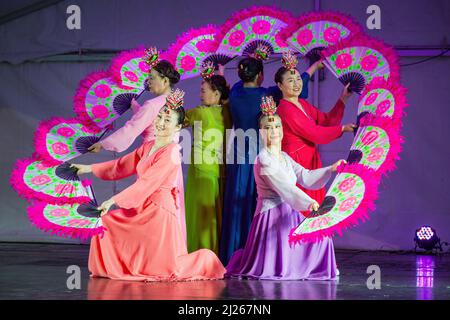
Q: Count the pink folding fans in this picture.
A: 12